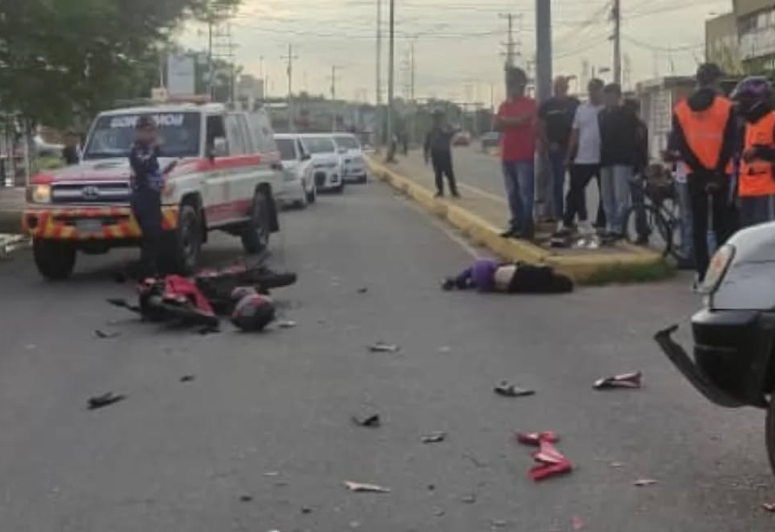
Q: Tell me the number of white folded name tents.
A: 0